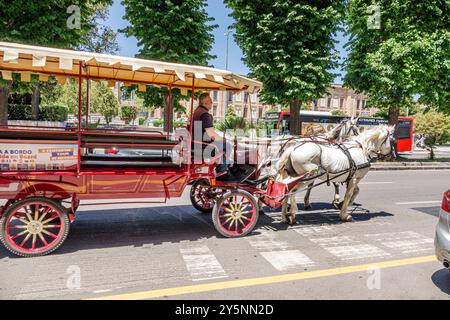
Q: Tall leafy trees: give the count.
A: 4